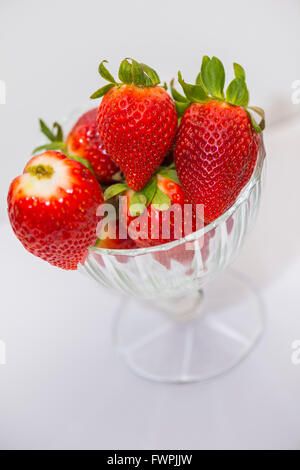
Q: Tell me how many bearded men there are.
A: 0